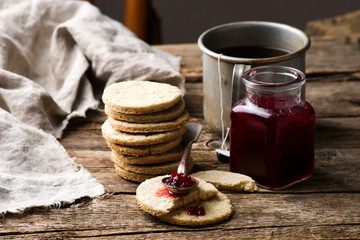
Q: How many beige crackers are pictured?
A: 11